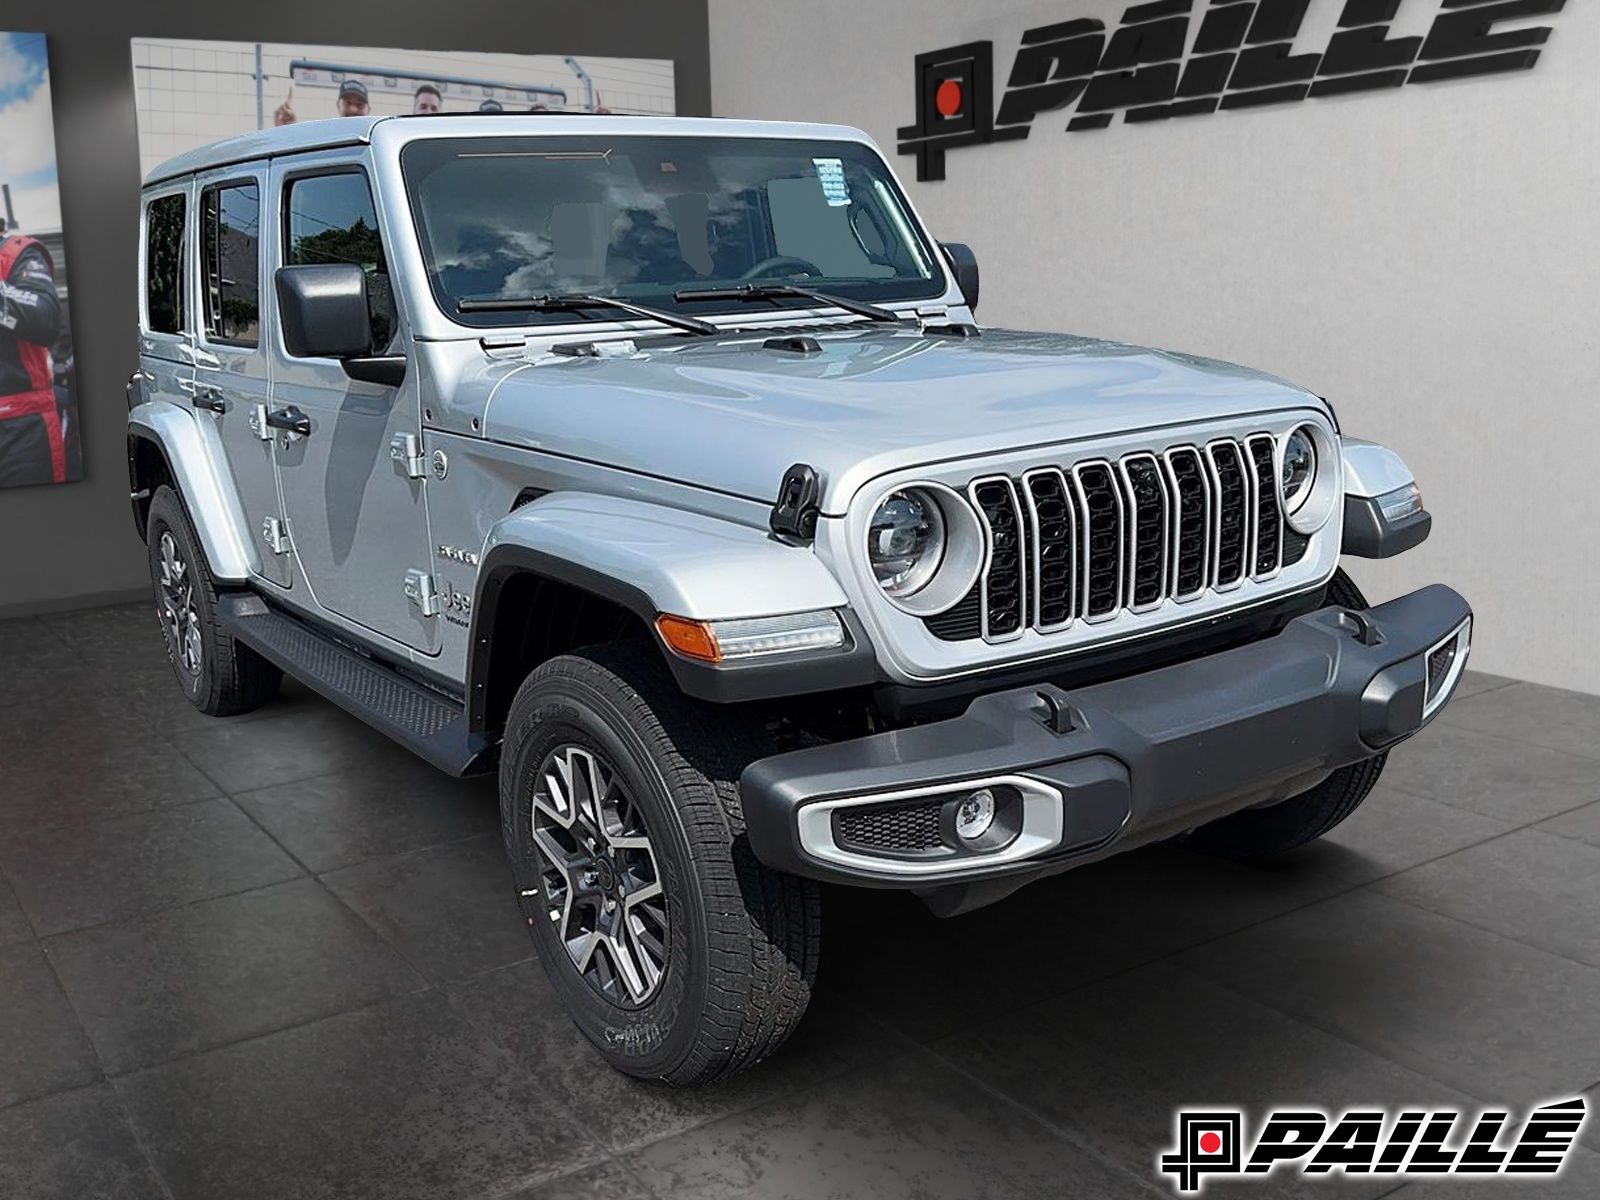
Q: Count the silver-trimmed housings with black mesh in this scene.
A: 2